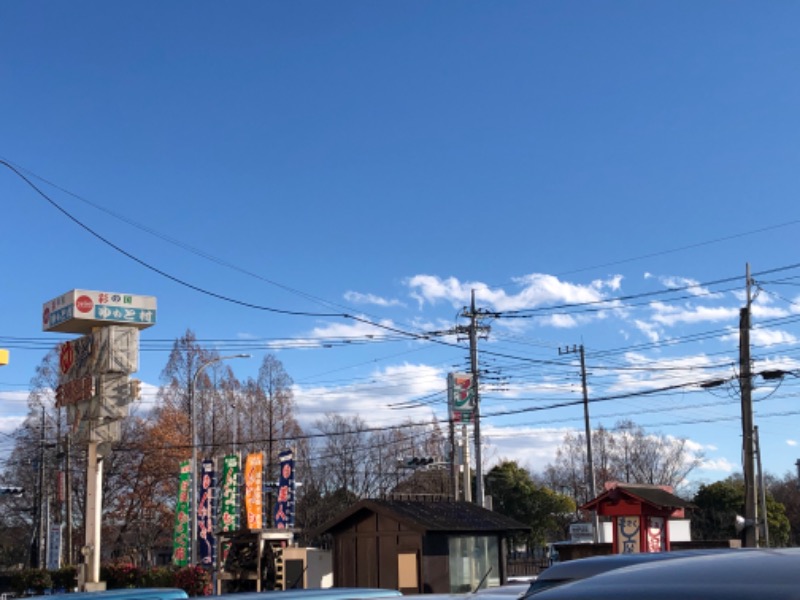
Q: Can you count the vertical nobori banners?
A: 5